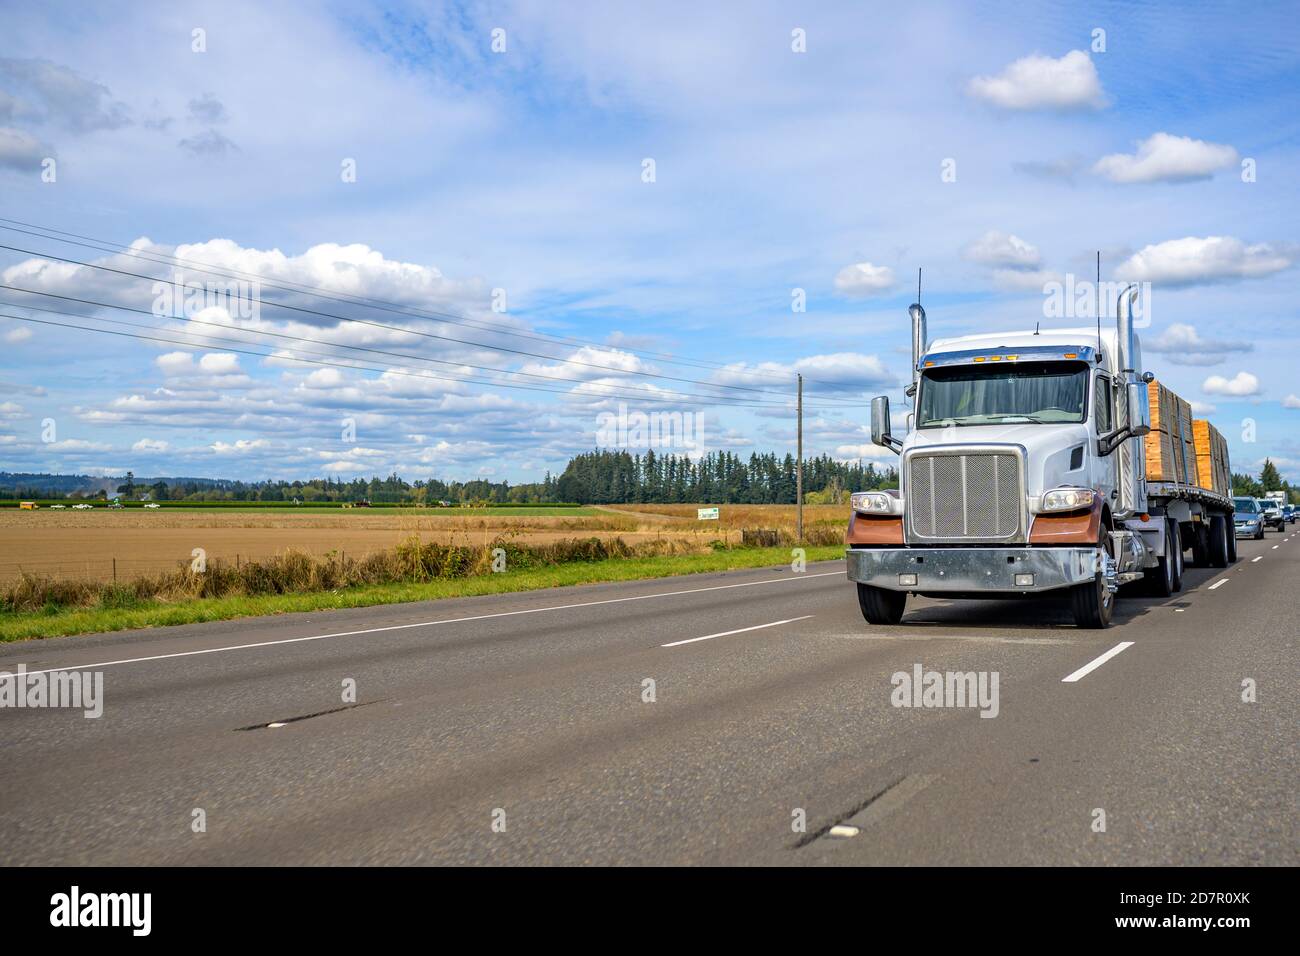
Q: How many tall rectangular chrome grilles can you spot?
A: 1